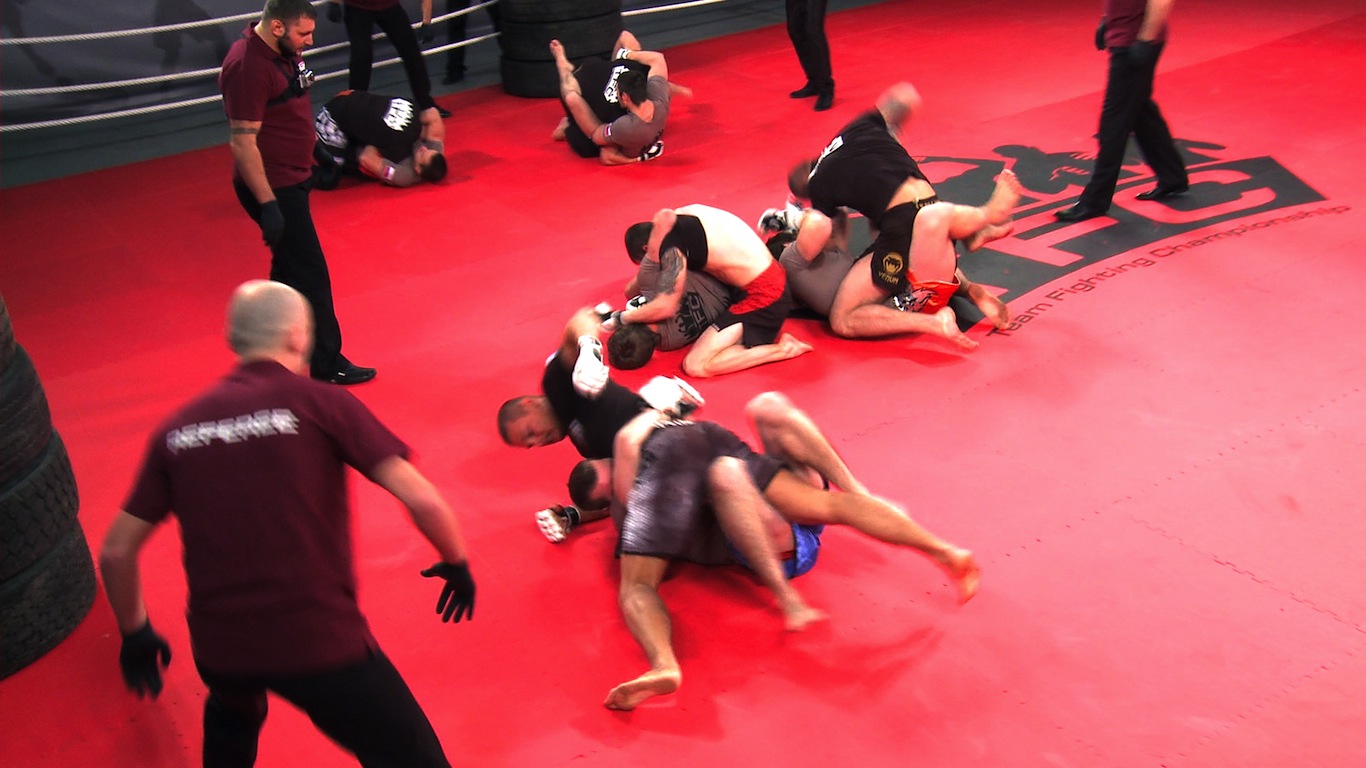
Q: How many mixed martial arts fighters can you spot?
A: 10